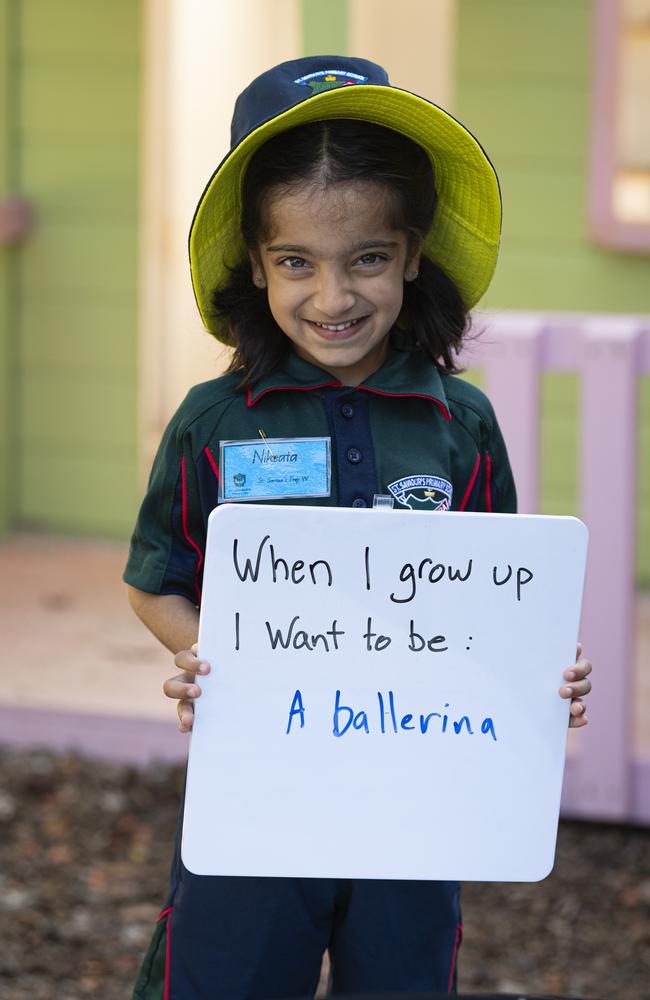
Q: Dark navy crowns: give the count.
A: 1